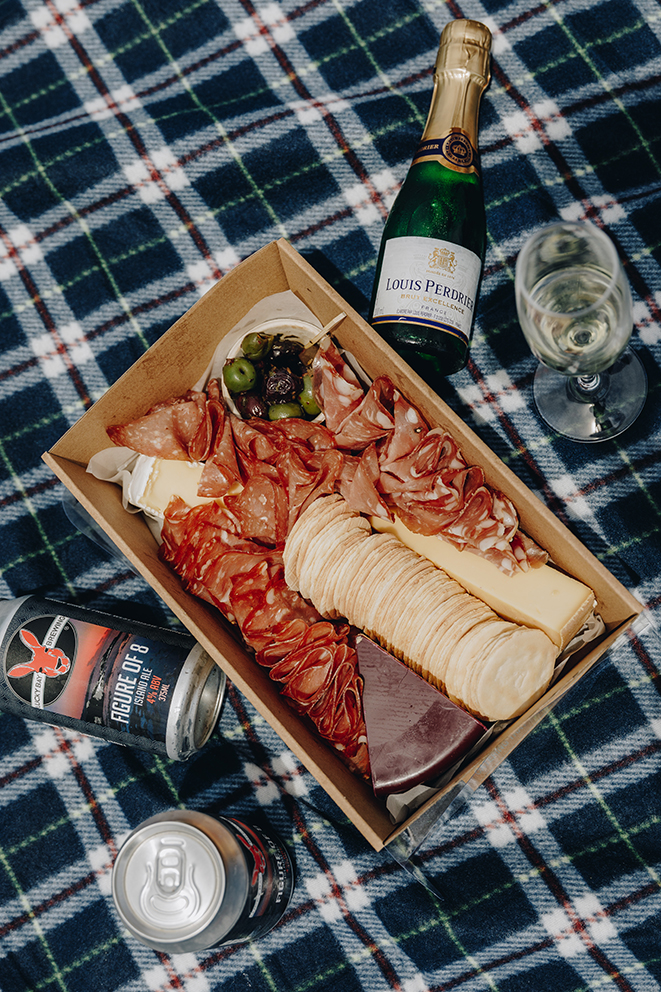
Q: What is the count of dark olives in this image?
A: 3